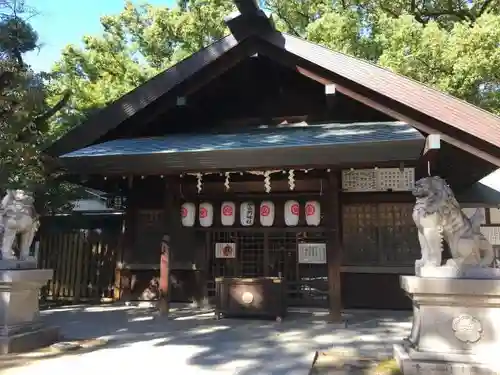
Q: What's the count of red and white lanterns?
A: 6